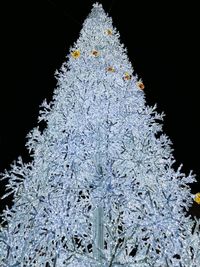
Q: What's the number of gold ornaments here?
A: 7